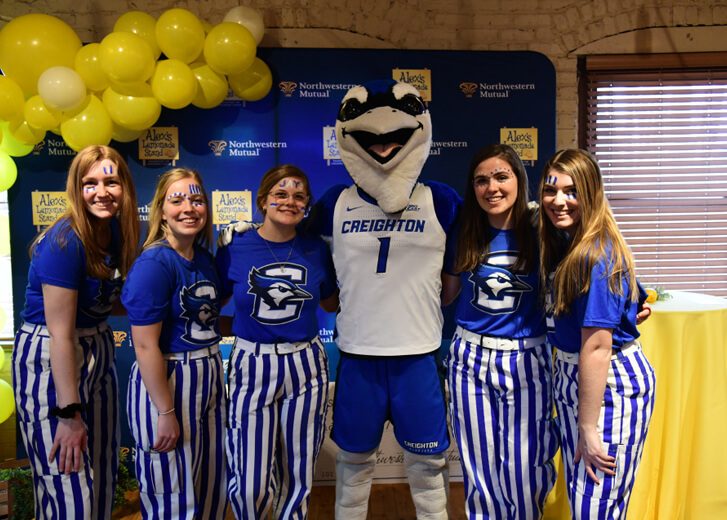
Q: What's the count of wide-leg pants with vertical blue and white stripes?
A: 5